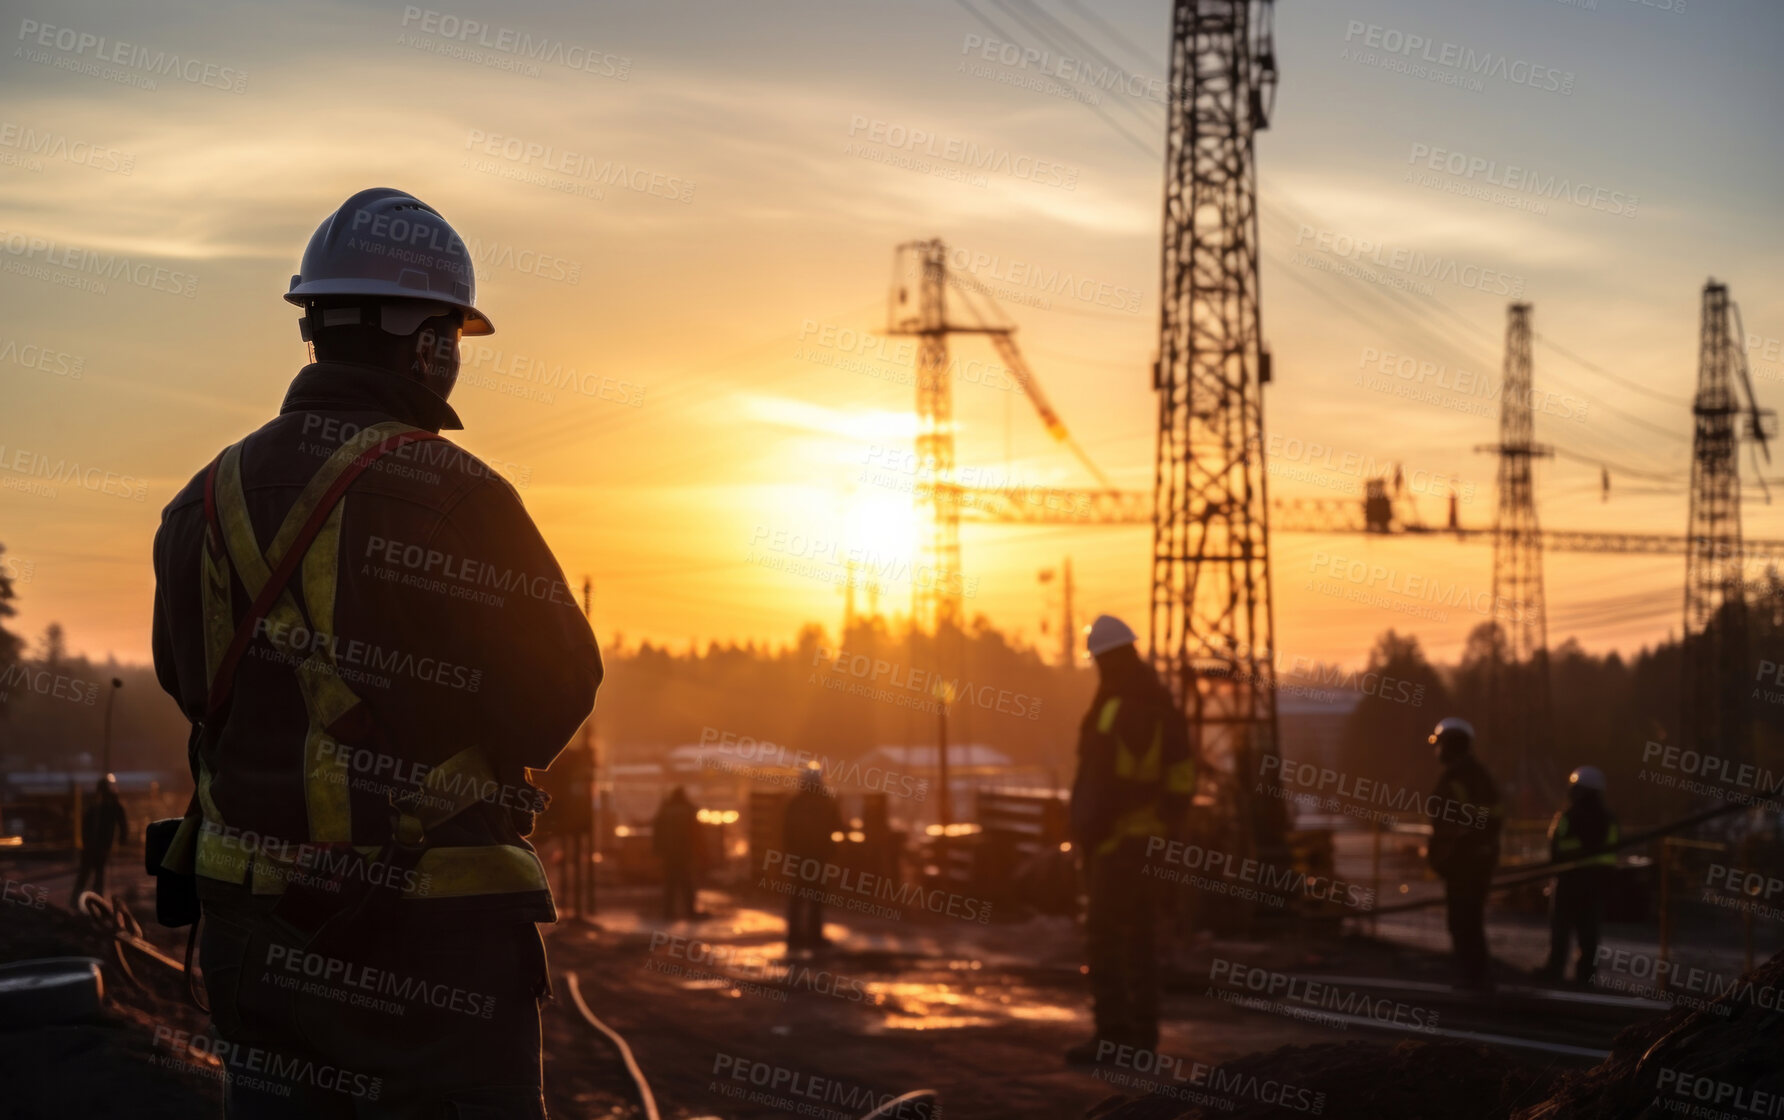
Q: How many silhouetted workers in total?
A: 7